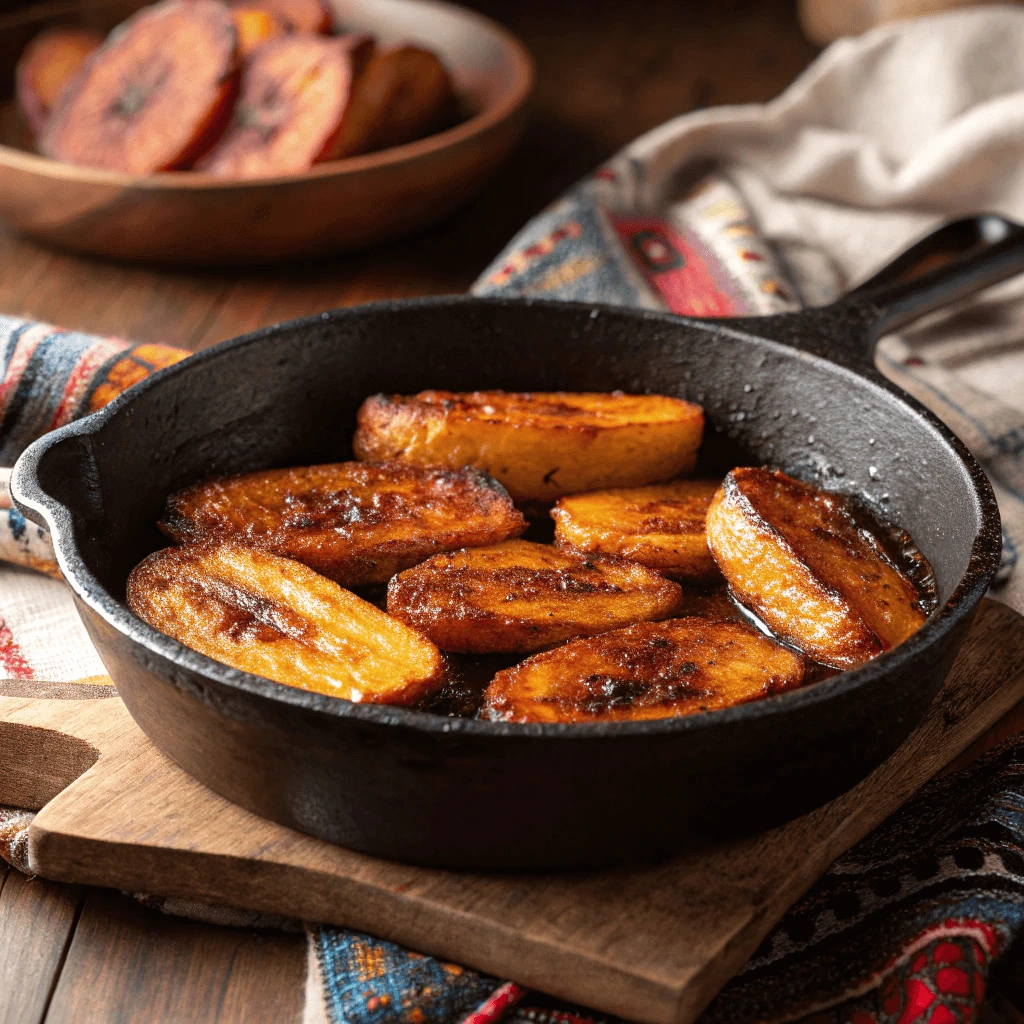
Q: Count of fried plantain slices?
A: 7